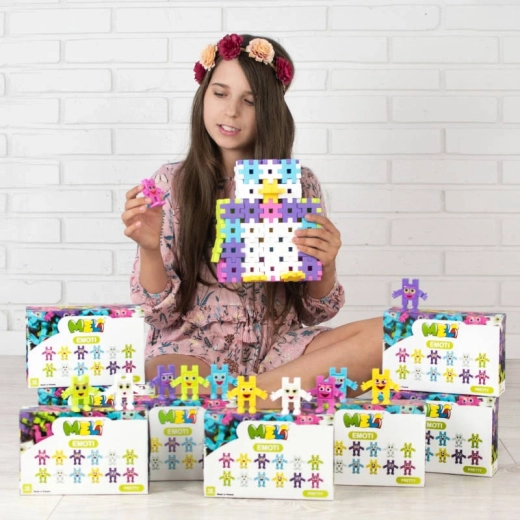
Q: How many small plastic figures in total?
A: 12